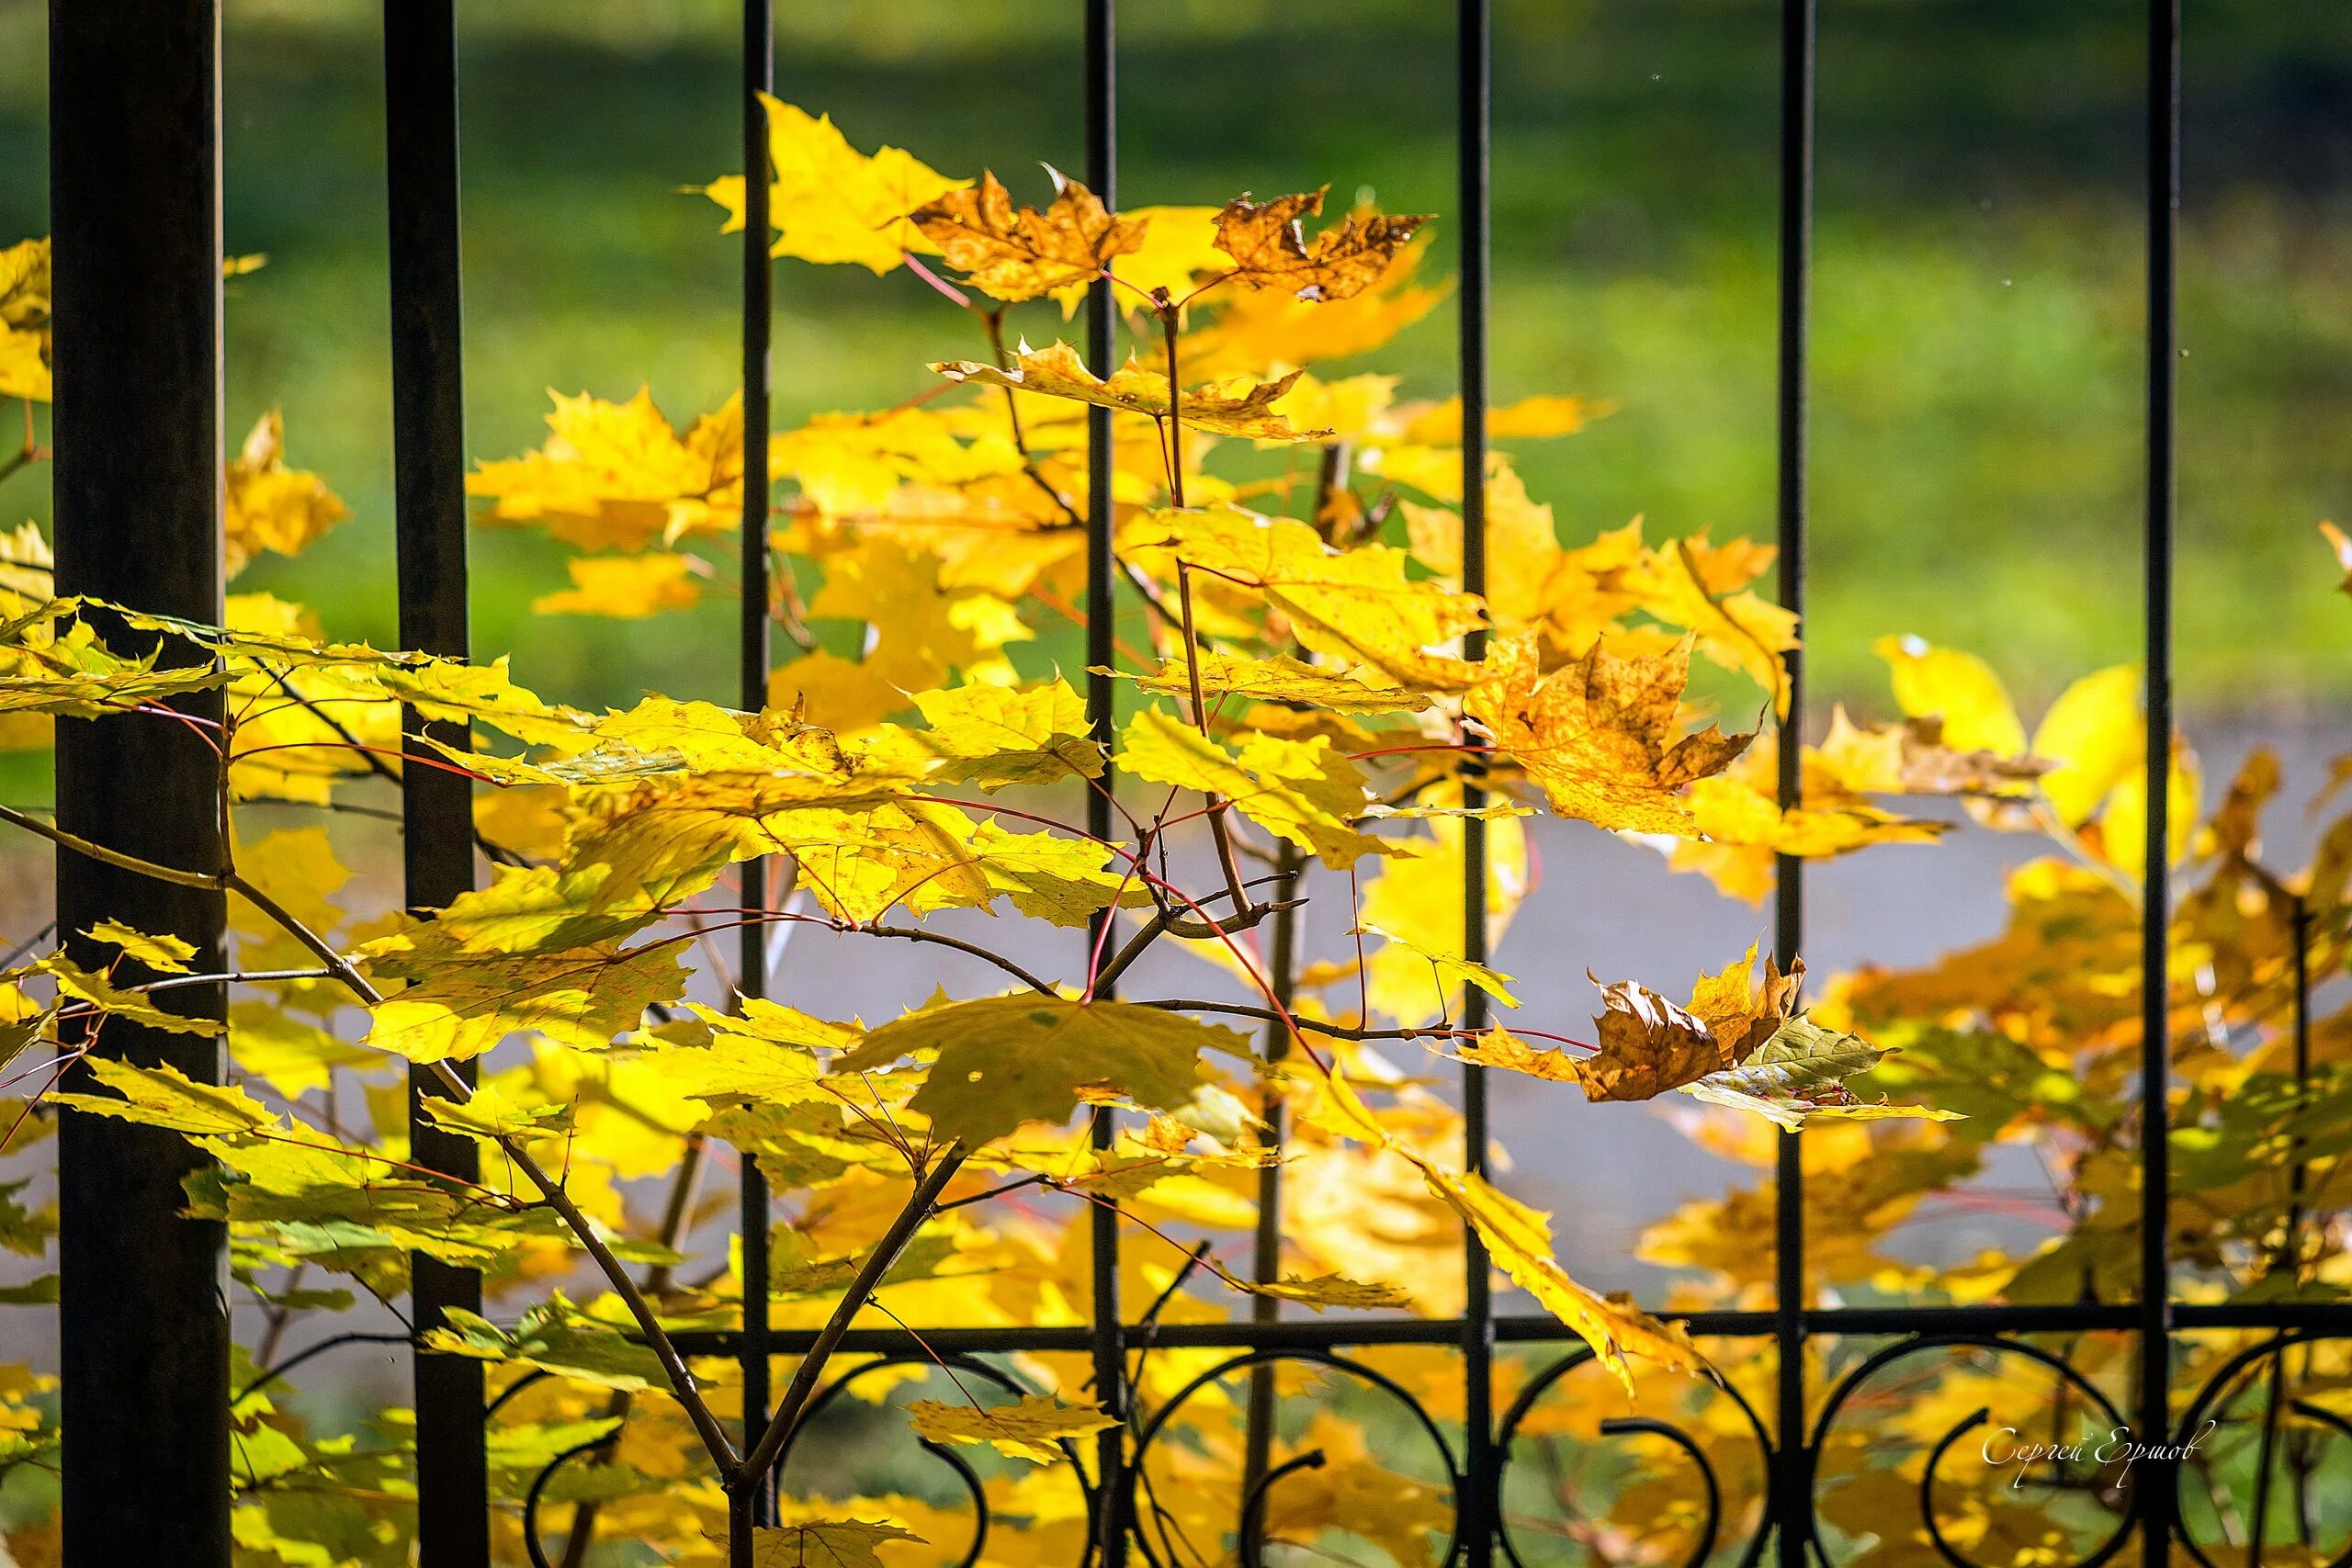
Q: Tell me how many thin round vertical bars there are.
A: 5